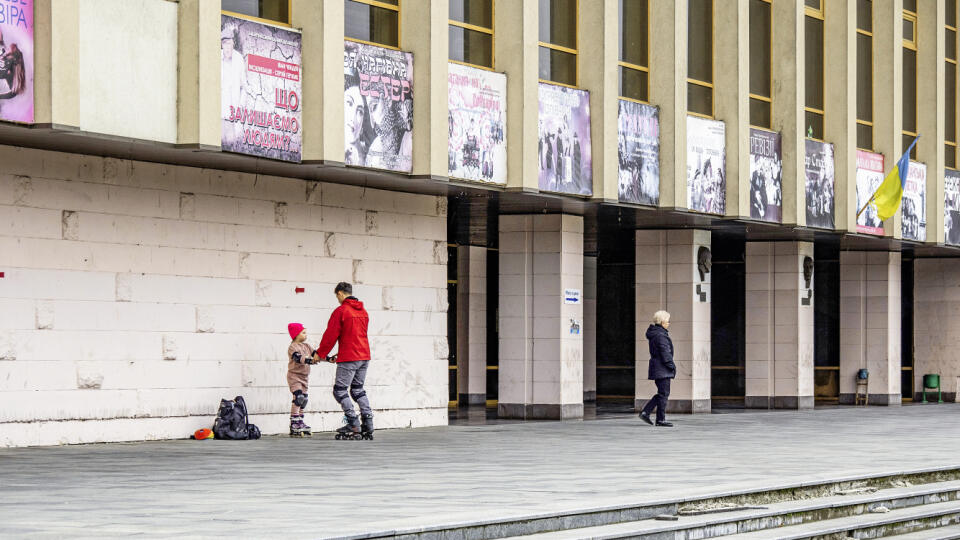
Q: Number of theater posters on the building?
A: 12